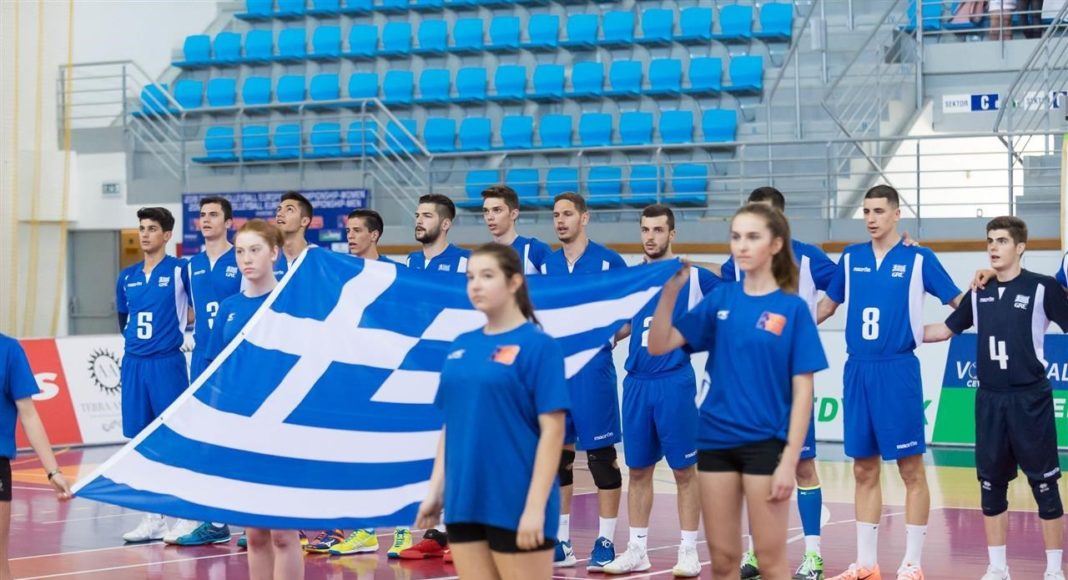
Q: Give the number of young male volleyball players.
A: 11